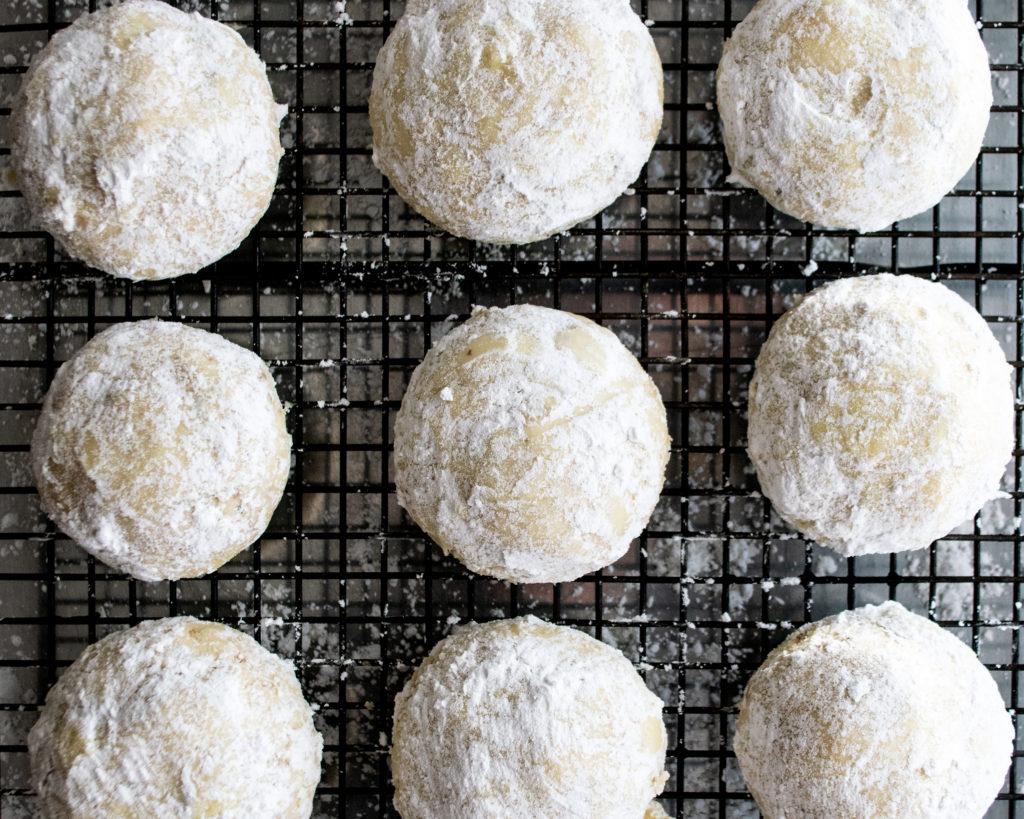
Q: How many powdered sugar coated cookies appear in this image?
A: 9